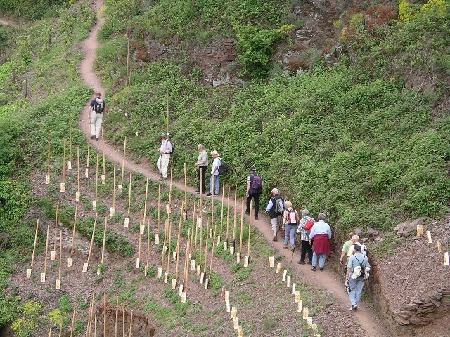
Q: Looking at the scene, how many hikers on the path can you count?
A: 12